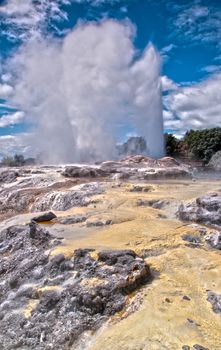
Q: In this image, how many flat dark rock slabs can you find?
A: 1